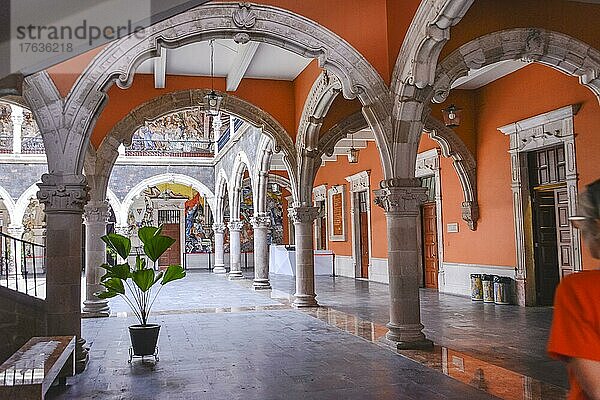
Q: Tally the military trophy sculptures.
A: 0